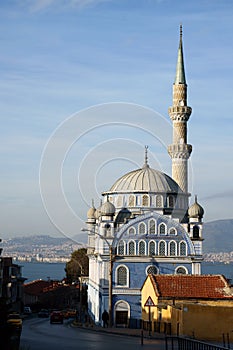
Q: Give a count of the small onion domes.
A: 4